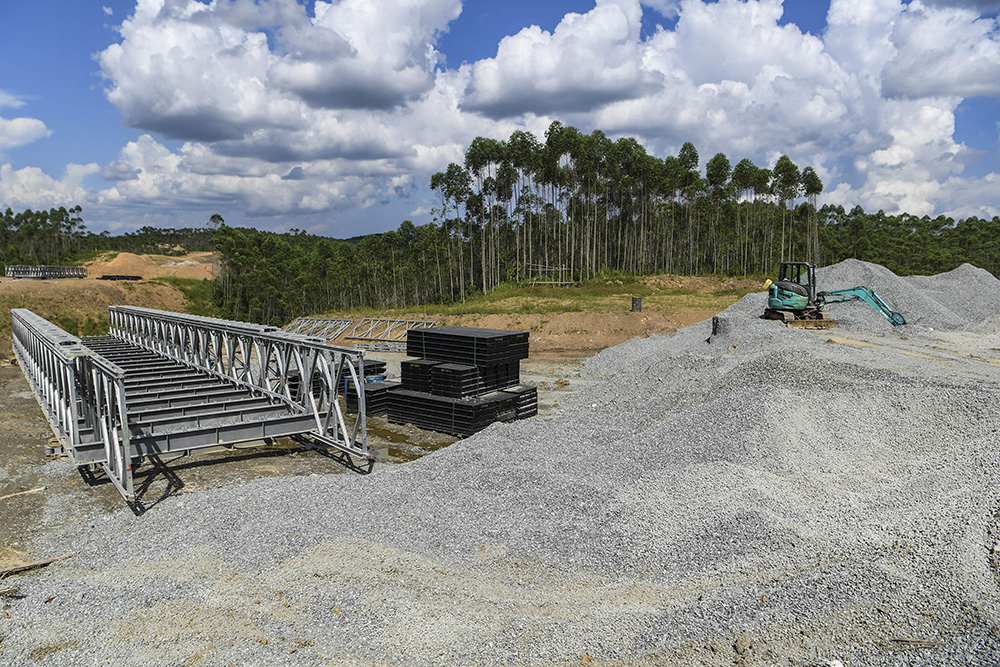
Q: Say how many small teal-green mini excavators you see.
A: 1